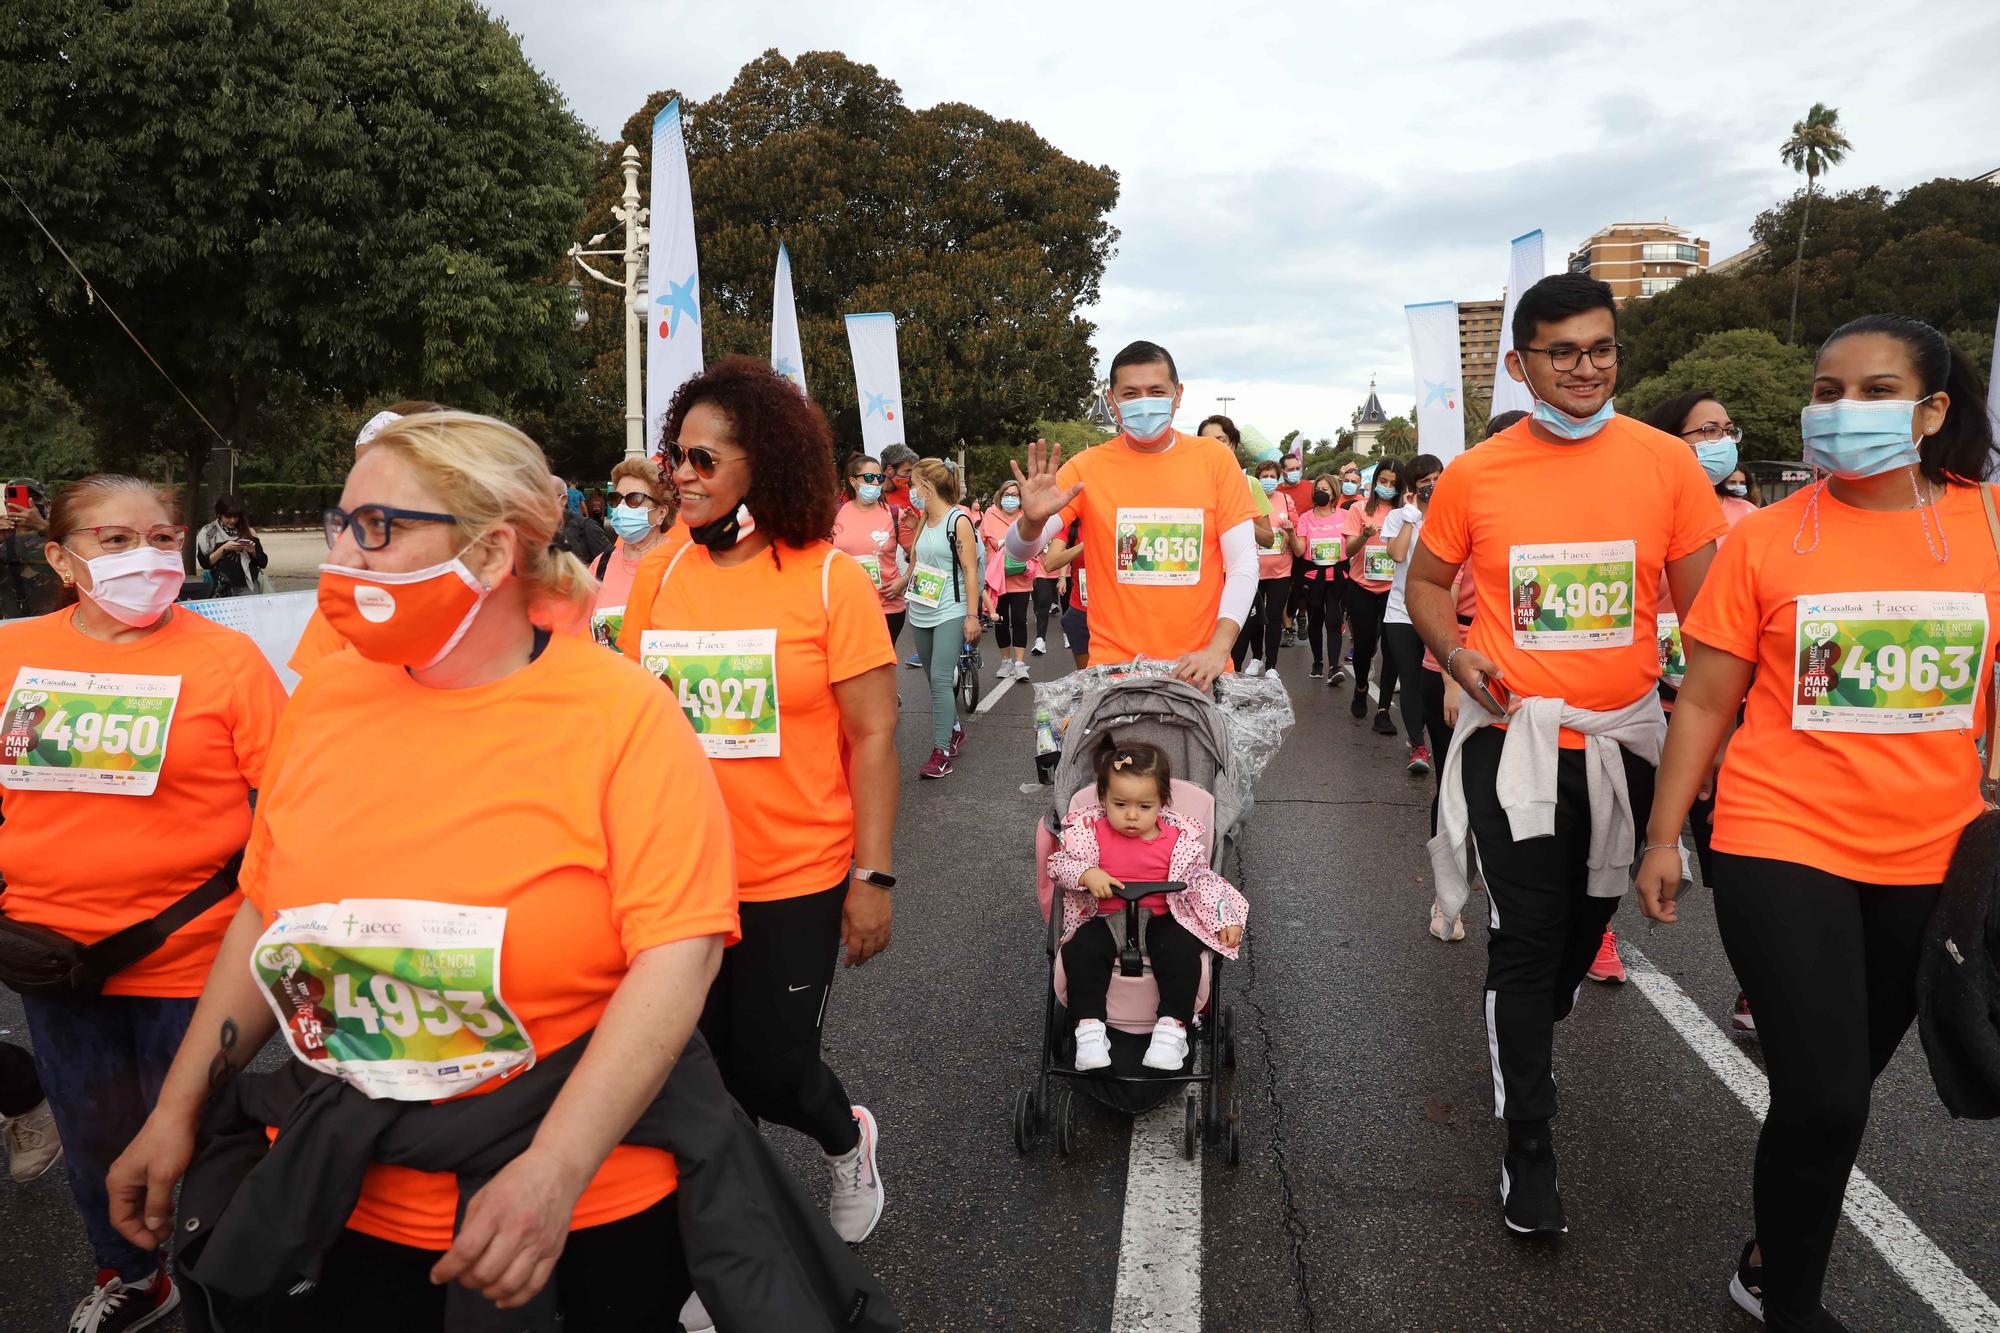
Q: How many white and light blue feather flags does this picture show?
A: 5